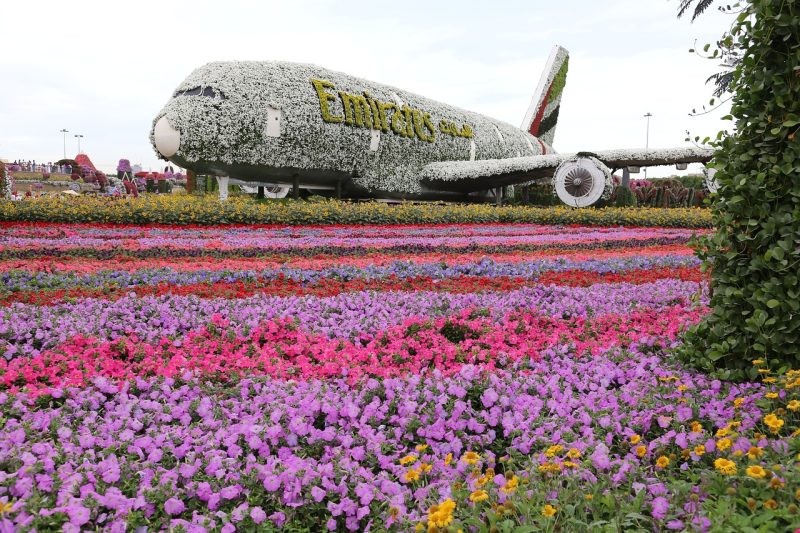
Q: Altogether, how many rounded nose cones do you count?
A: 1